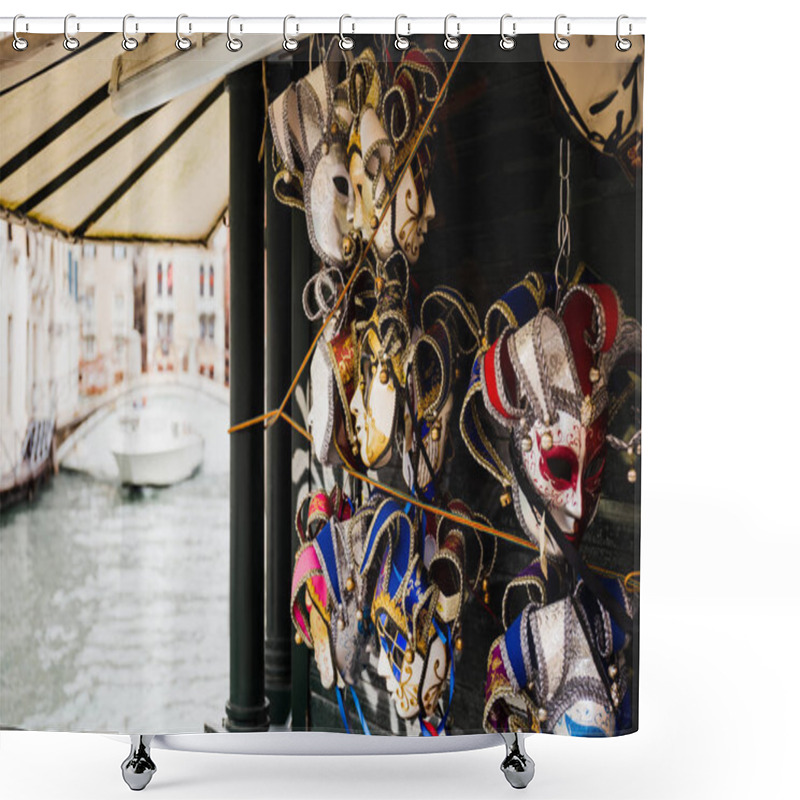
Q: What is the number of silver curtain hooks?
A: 12